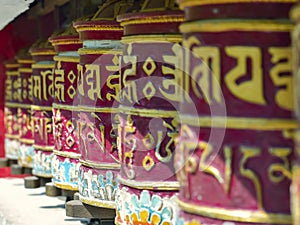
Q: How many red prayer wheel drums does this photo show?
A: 7